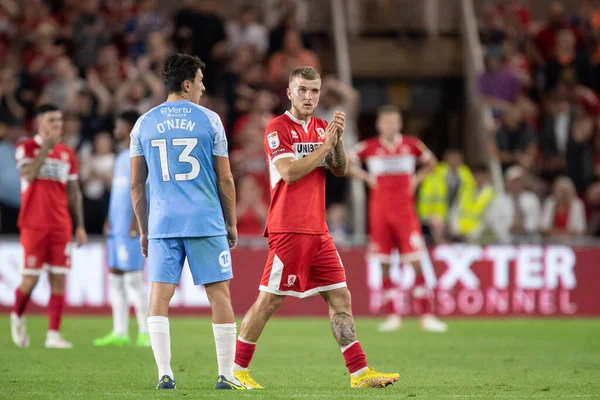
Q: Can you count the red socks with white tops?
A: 2